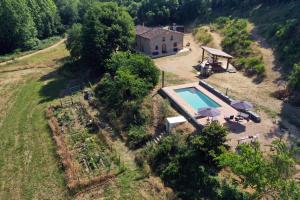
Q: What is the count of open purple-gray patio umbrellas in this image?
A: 2